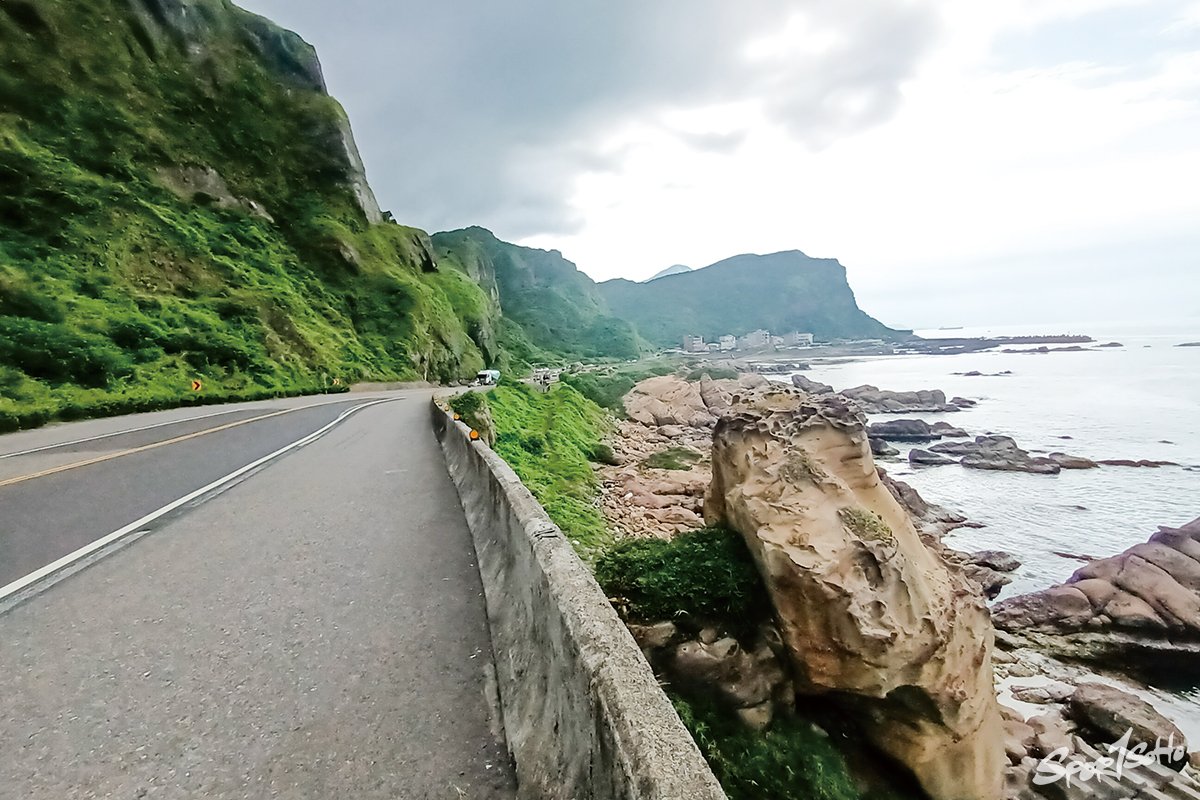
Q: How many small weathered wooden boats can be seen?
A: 0